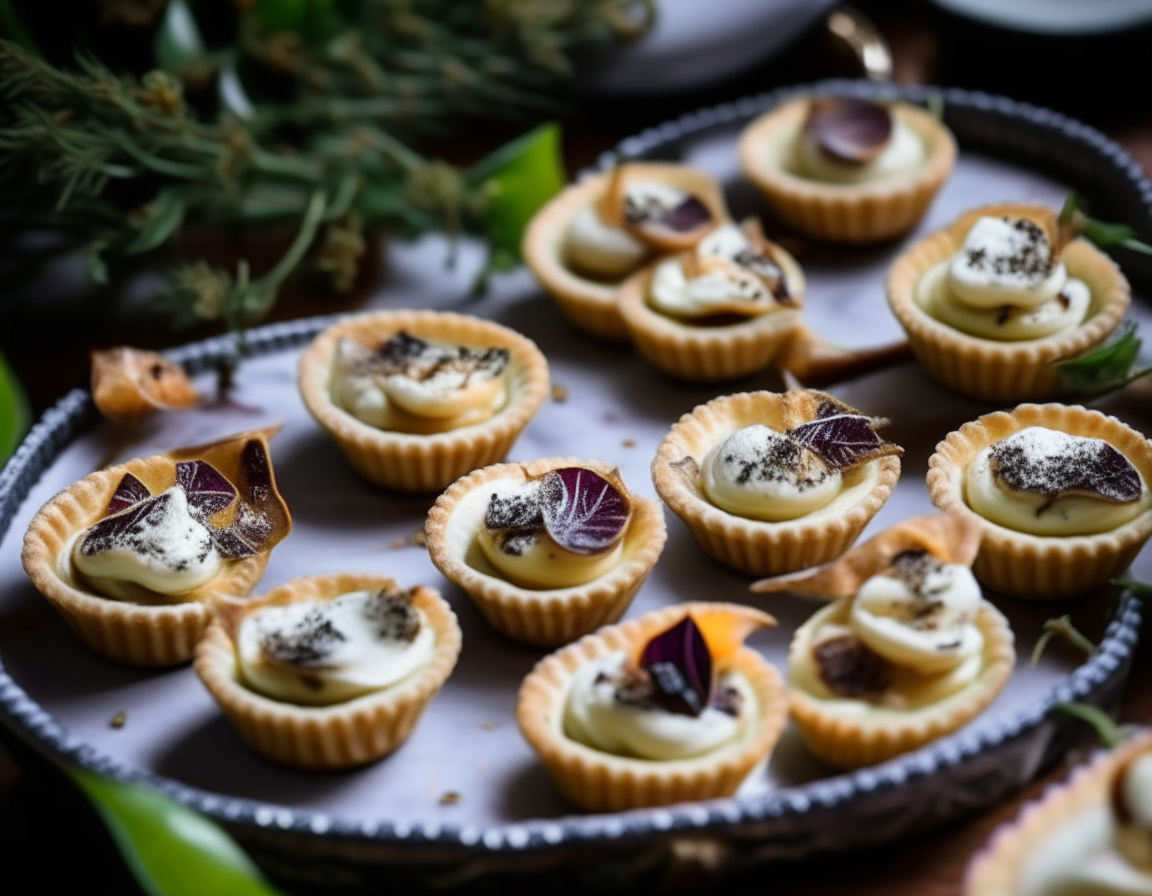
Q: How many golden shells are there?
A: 13